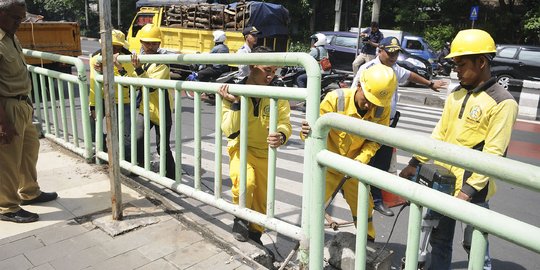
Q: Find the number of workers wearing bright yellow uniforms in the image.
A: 5